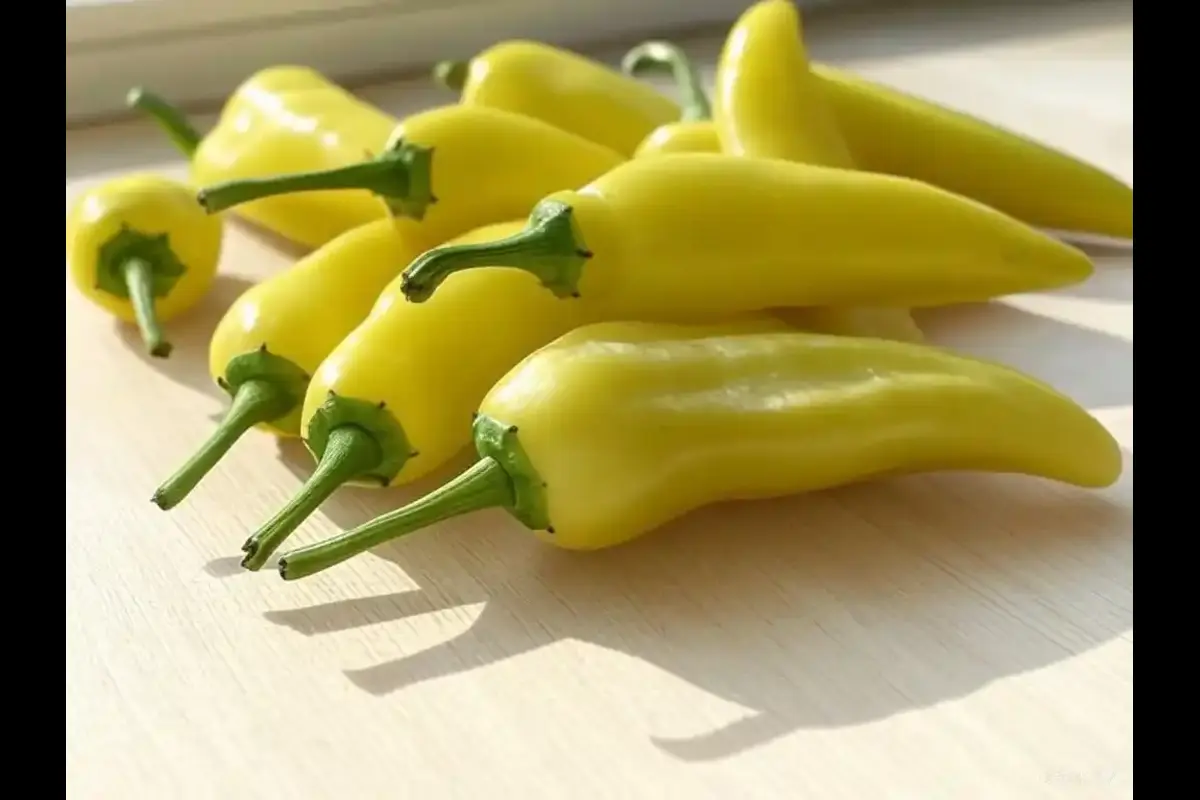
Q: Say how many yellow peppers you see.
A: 11